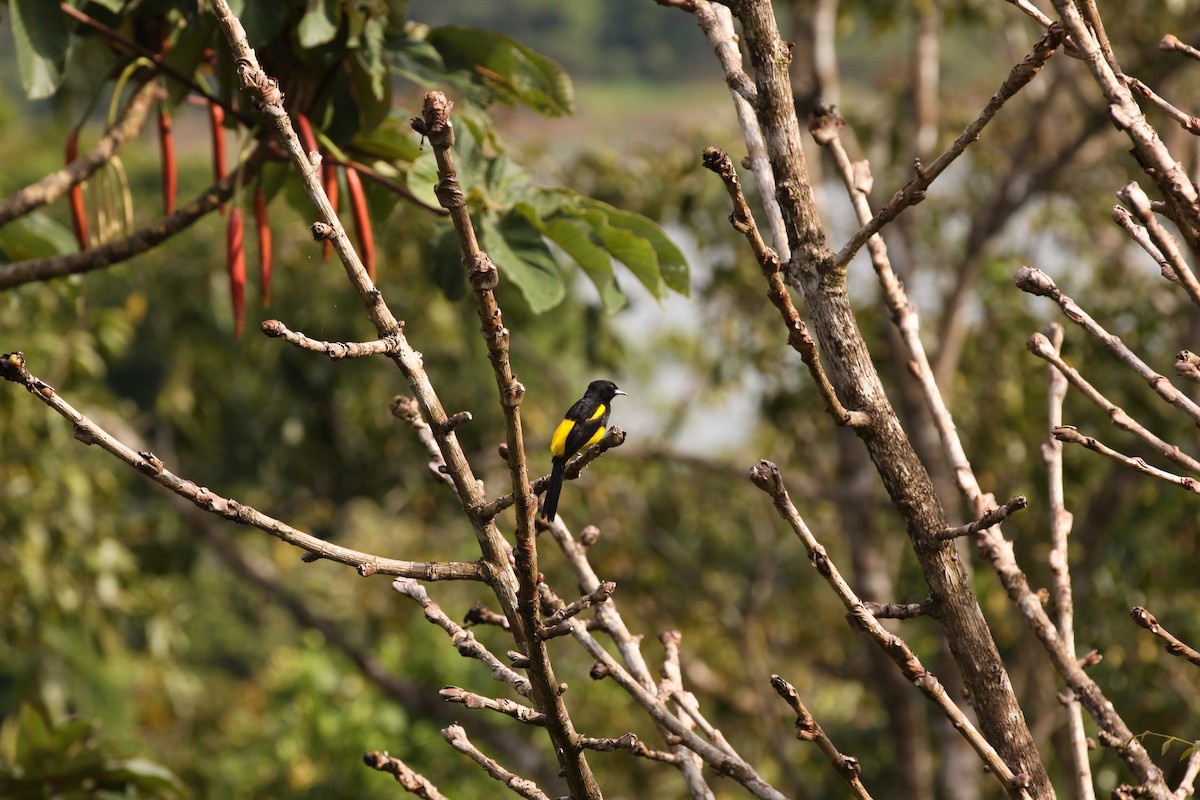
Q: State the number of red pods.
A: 8